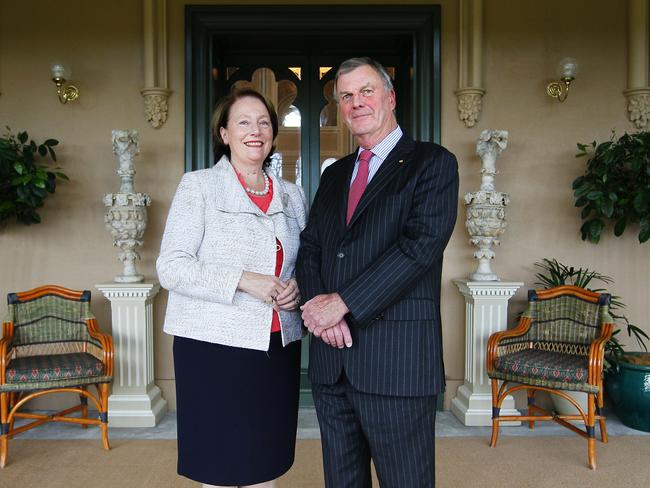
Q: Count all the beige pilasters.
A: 3